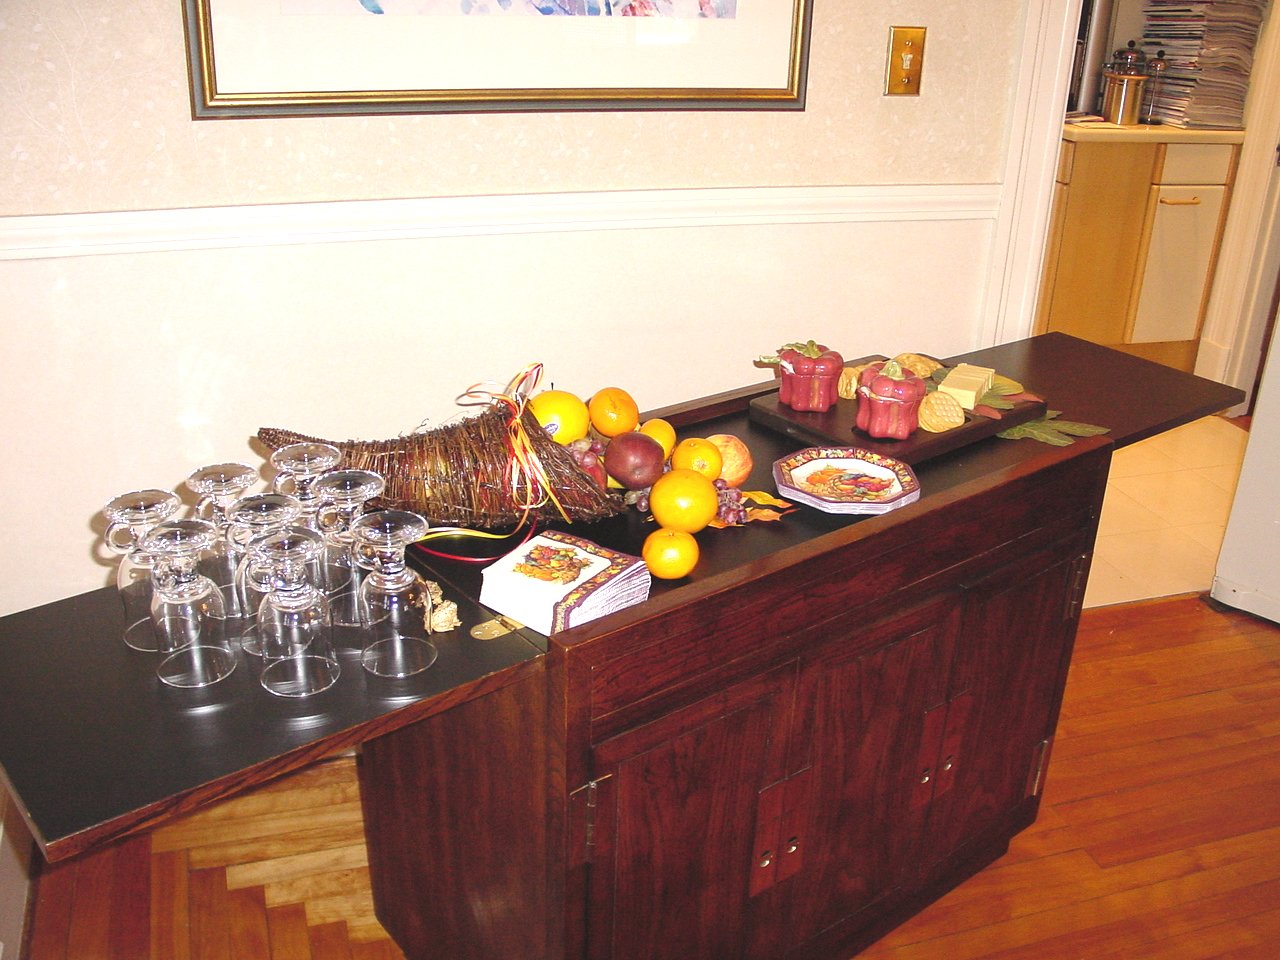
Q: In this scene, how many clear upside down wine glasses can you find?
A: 8